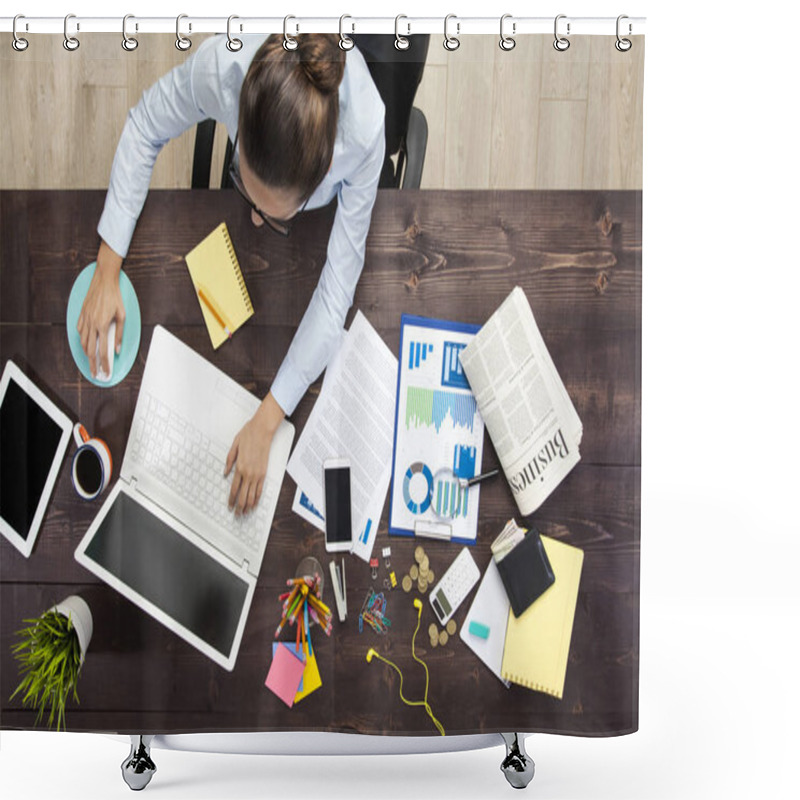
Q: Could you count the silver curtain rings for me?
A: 12